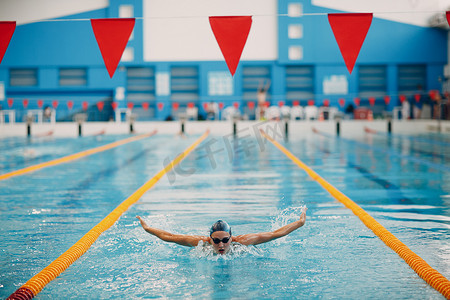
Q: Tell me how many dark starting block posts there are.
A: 8